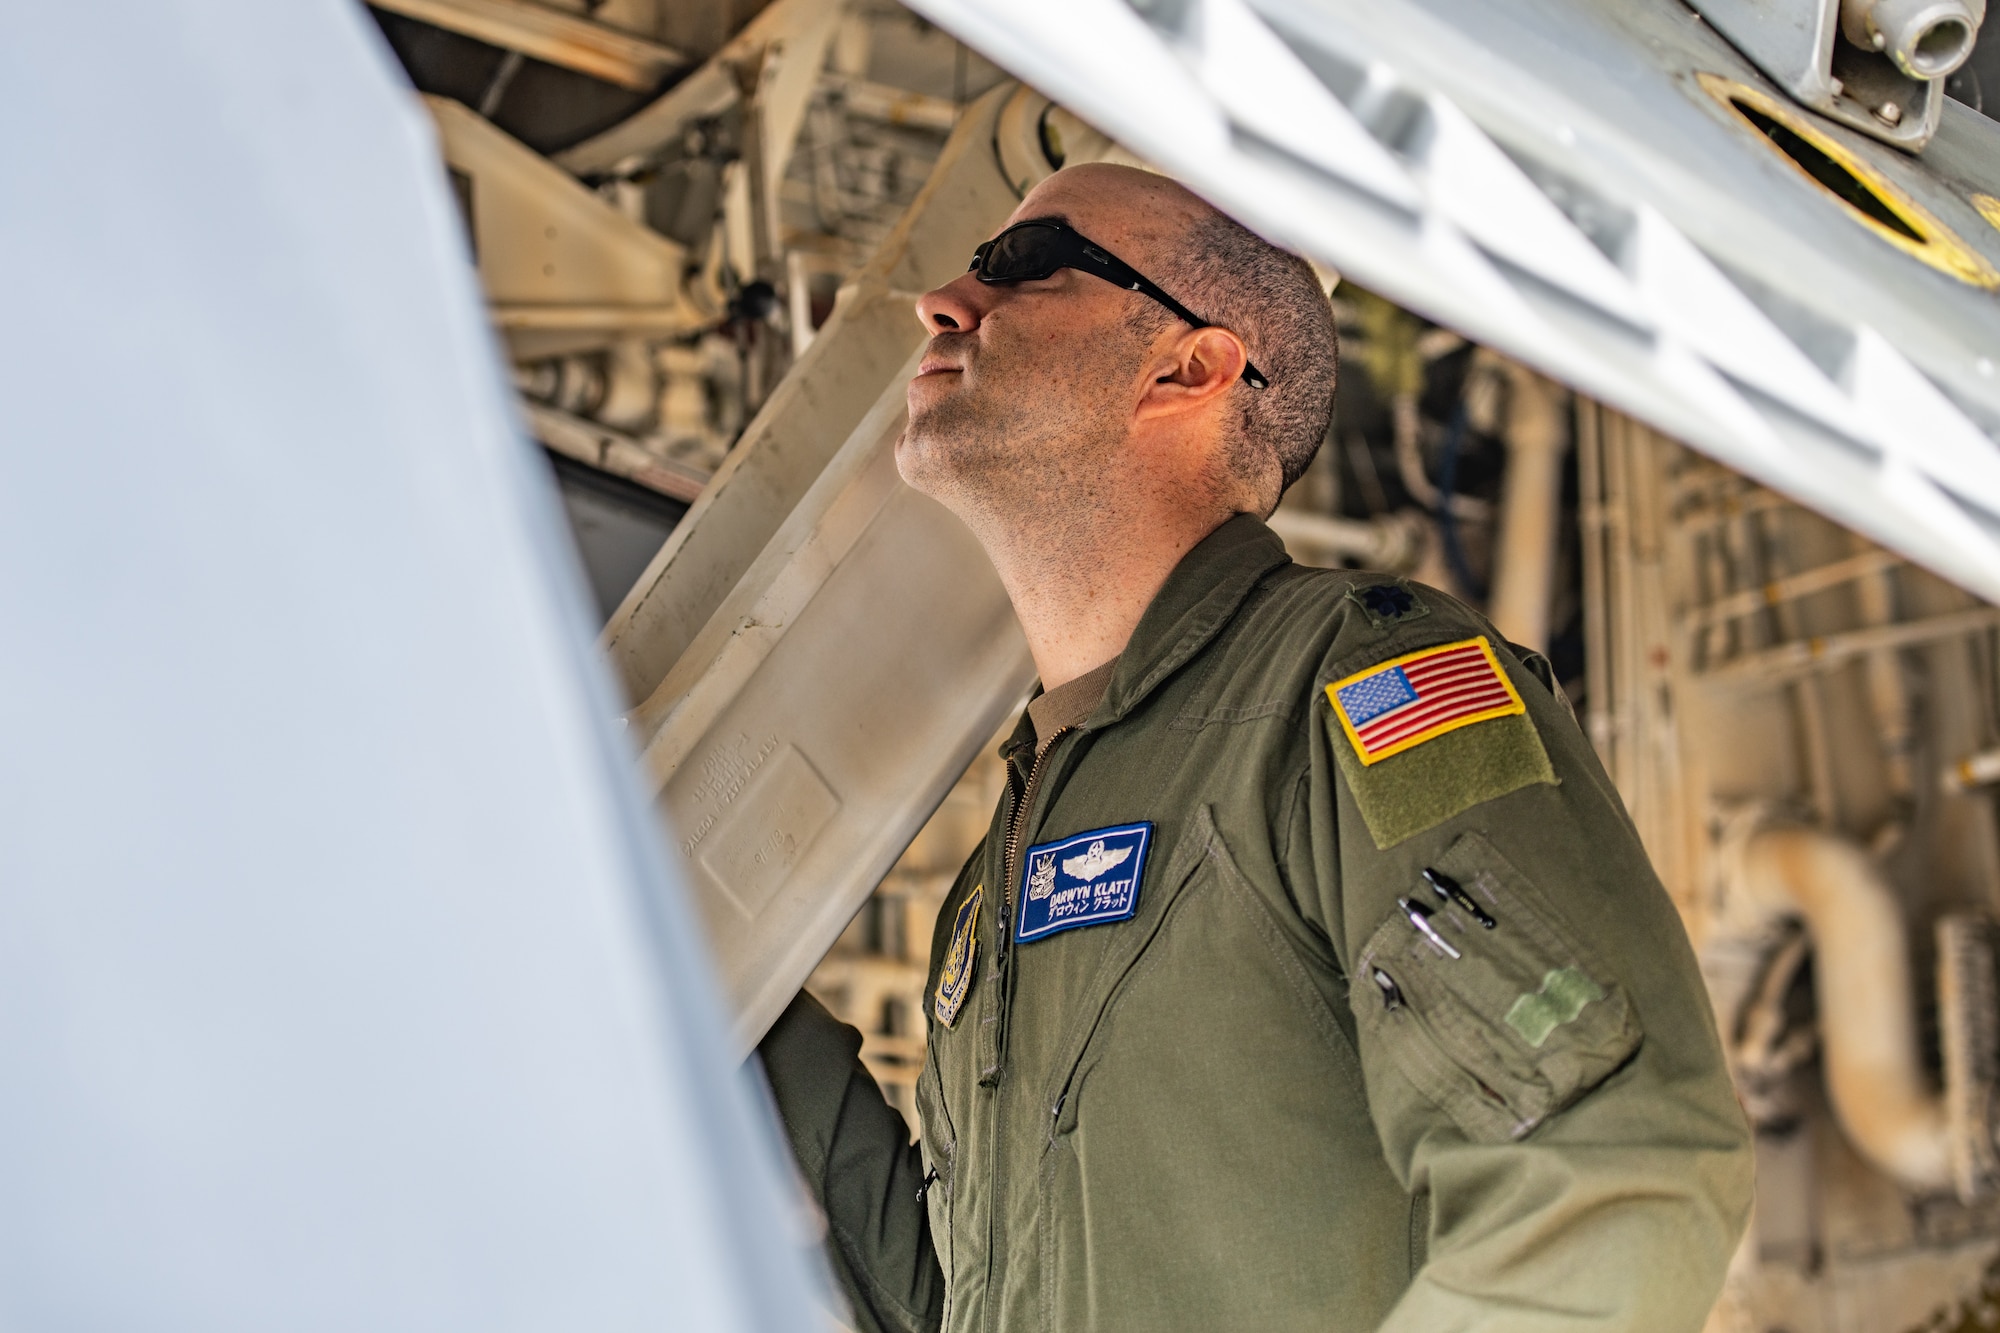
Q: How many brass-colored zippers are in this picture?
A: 1